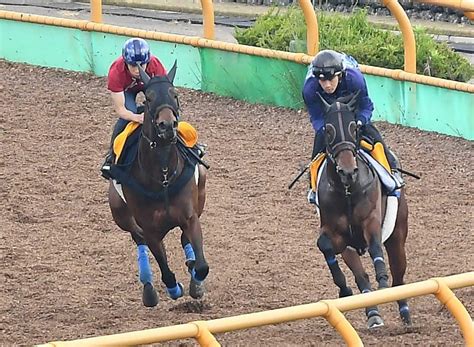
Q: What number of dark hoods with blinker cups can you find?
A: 2